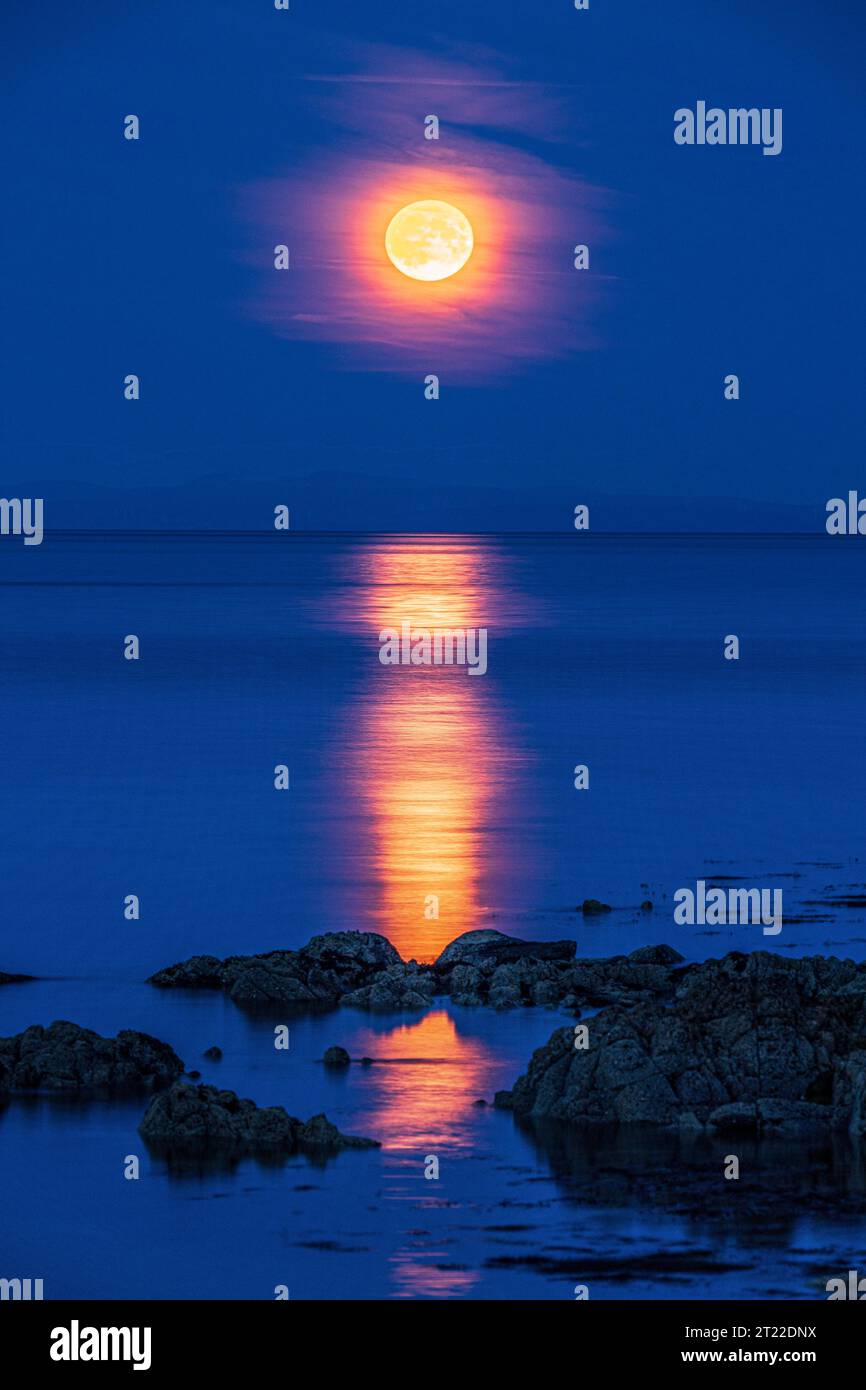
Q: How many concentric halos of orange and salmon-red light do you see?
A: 2